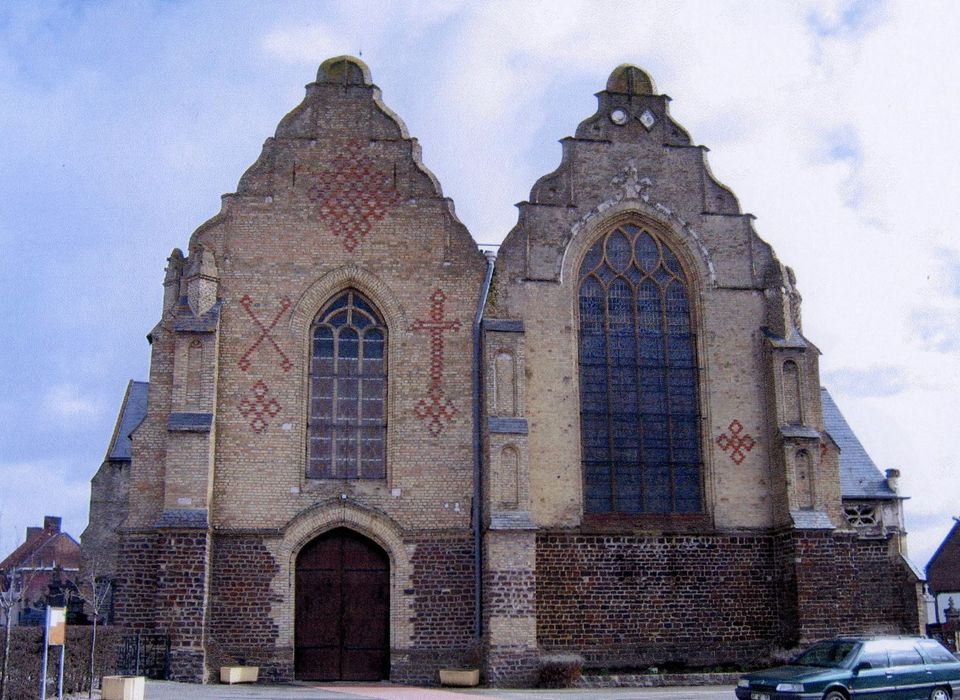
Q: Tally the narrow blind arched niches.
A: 5